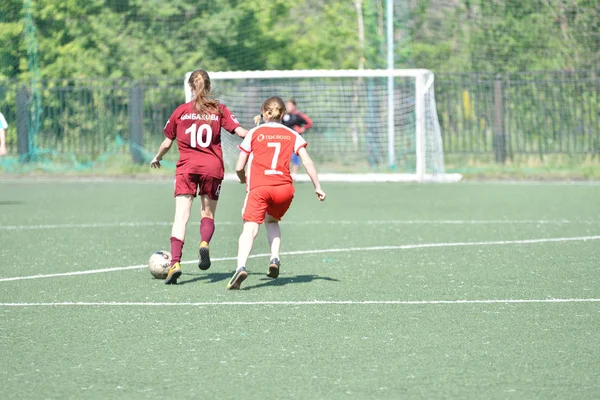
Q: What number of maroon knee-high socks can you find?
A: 2